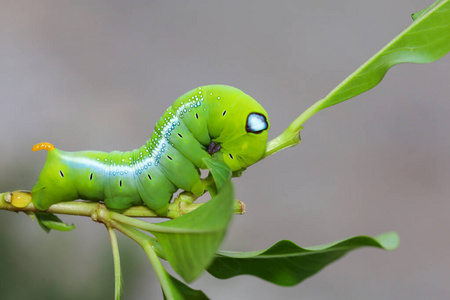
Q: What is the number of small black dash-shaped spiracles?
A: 9